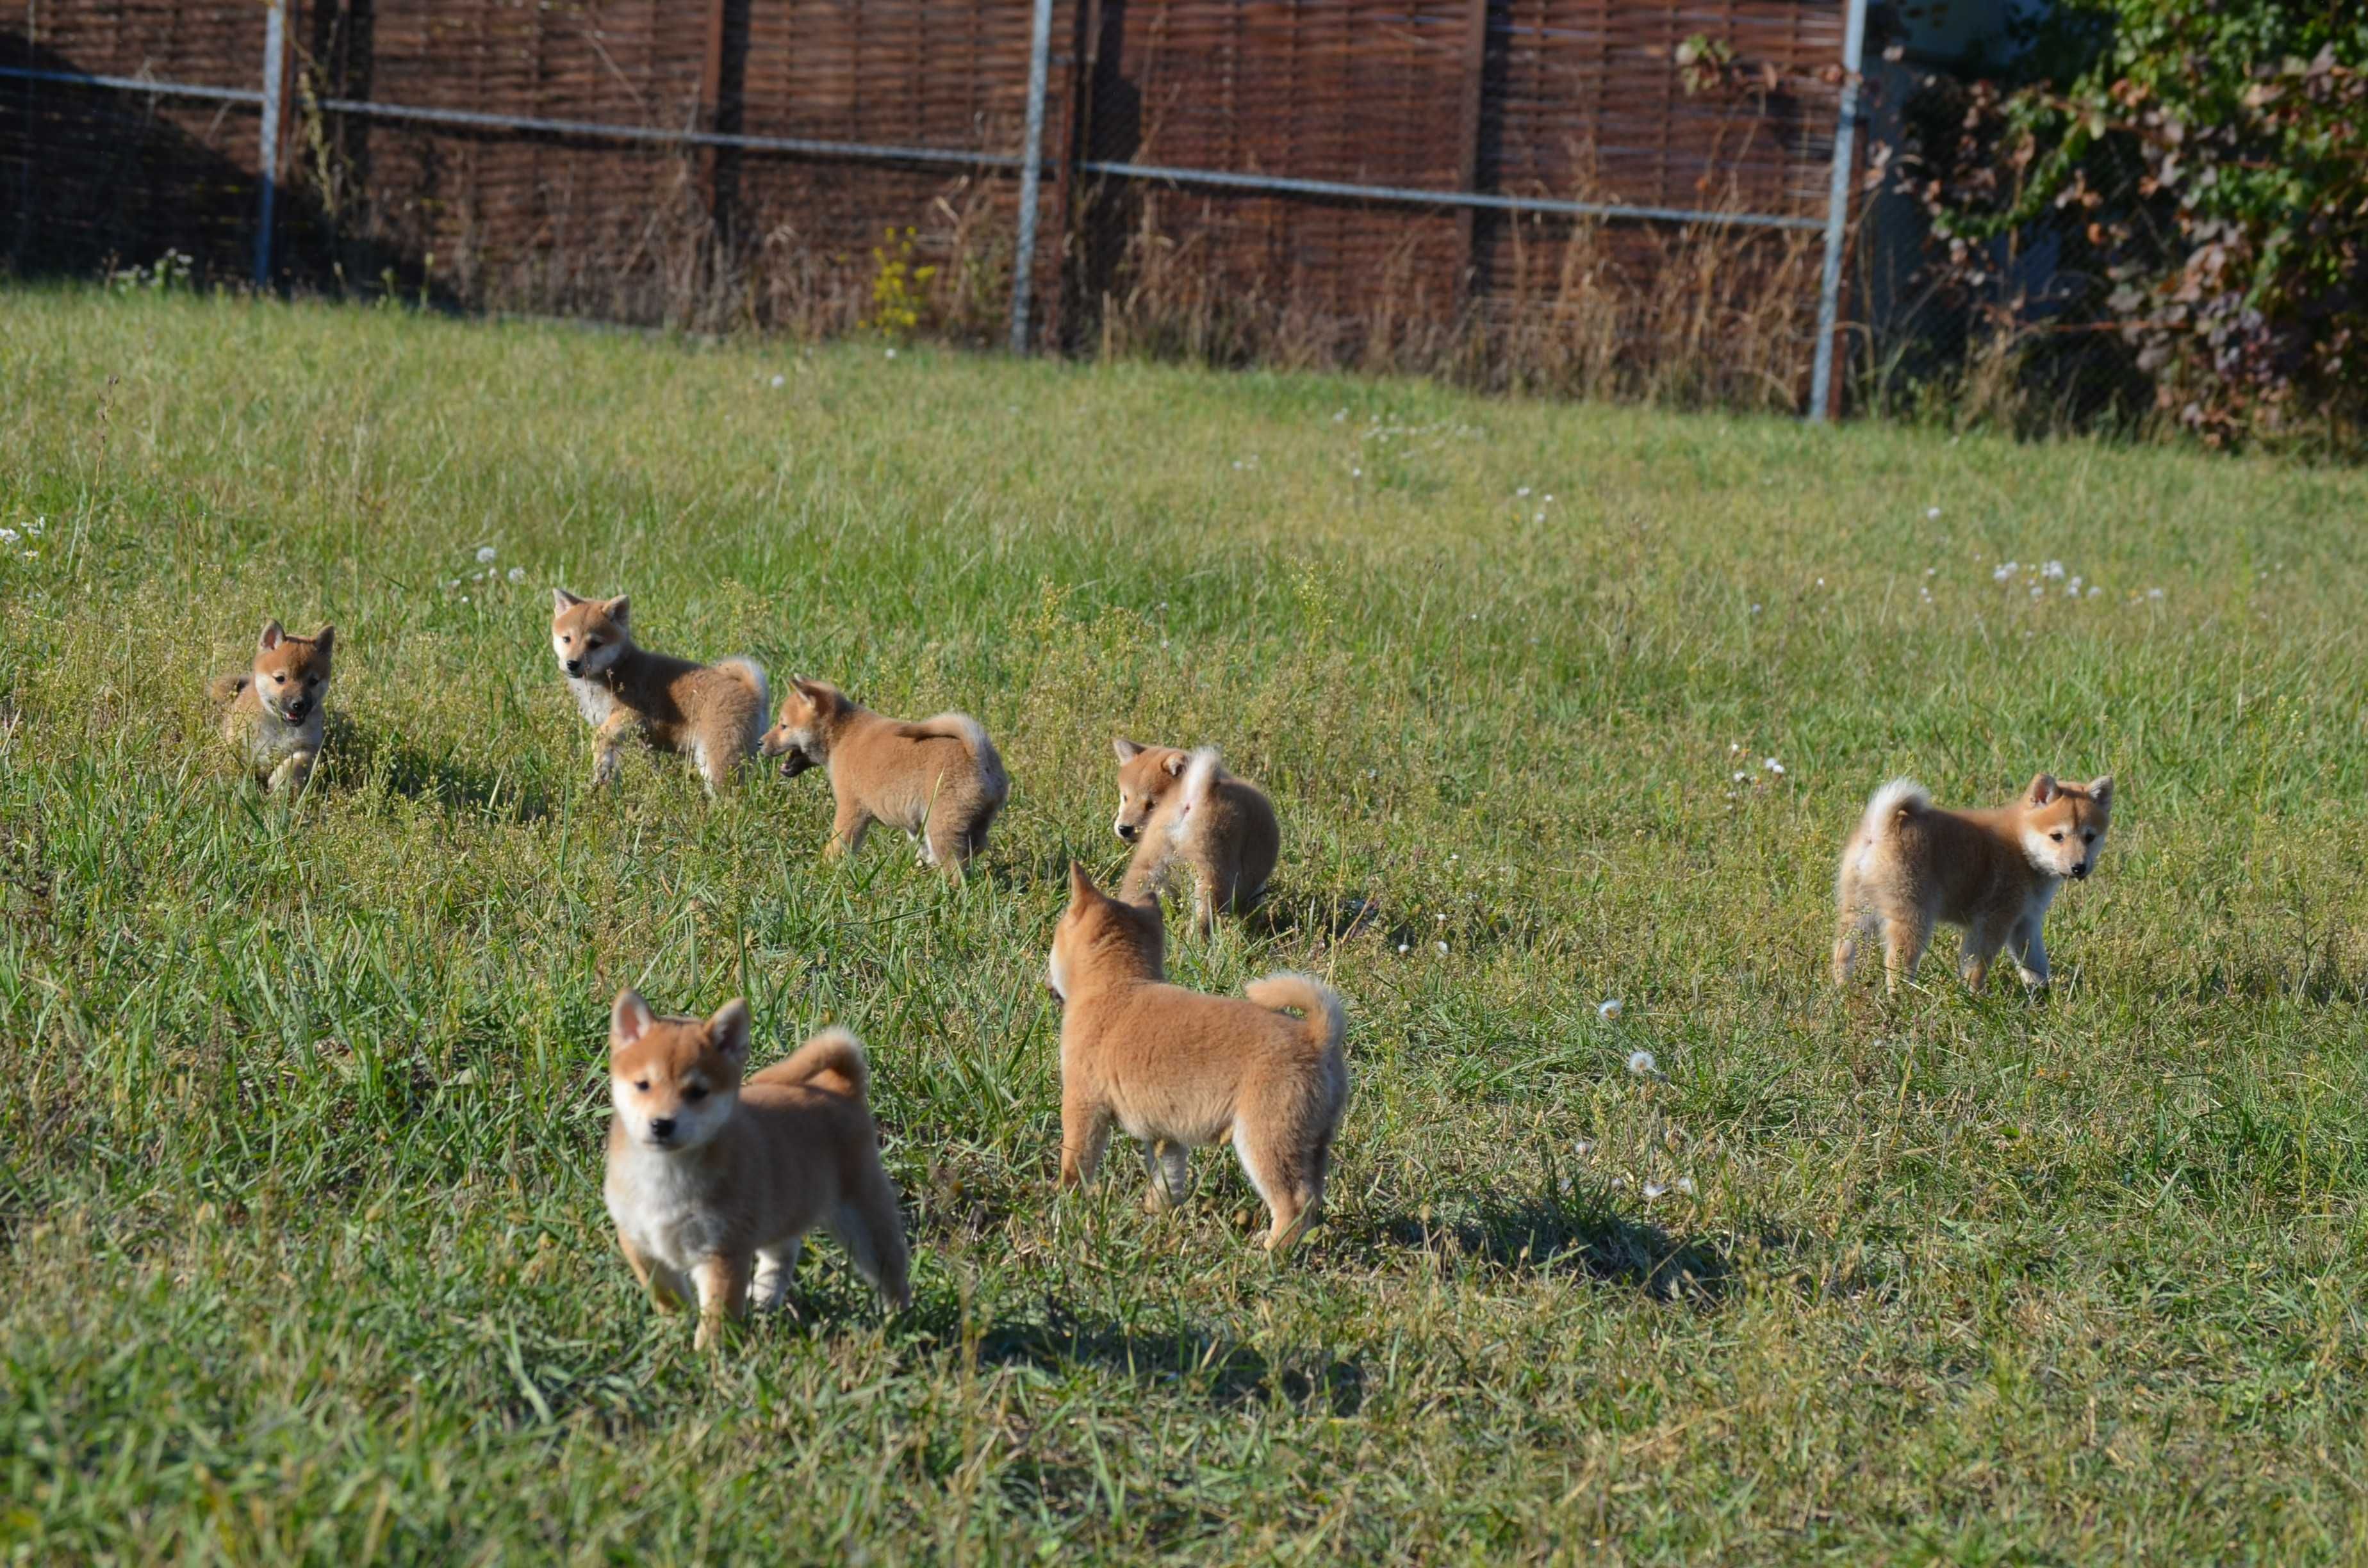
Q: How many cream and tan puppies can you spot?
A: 7